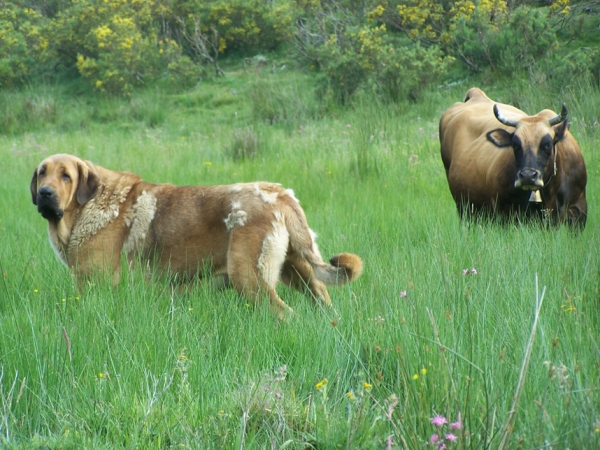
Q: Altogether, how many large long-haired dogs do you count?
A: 1